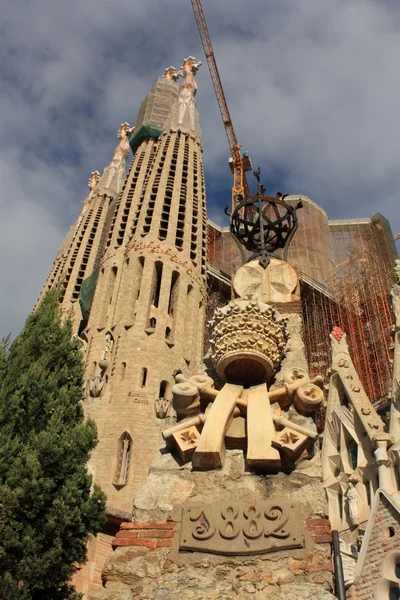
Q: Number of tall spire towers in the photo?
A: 4